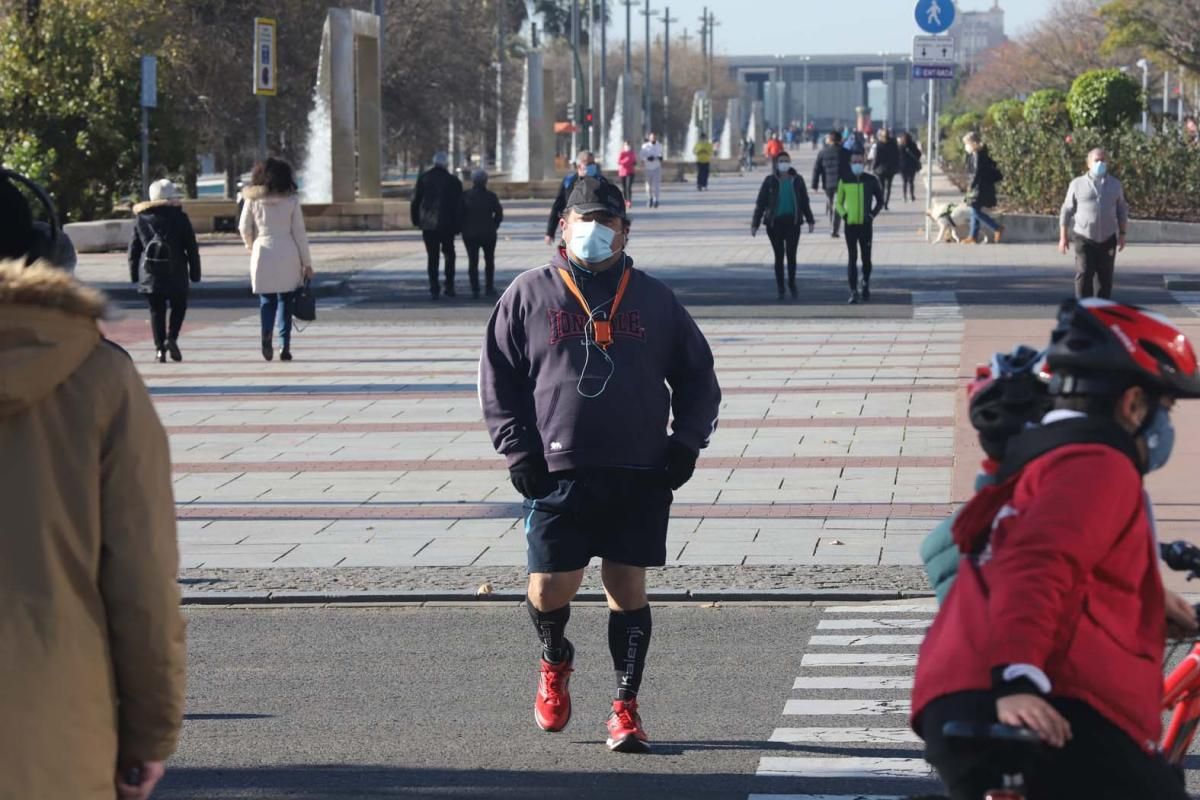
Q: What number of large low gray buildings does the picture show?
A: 1